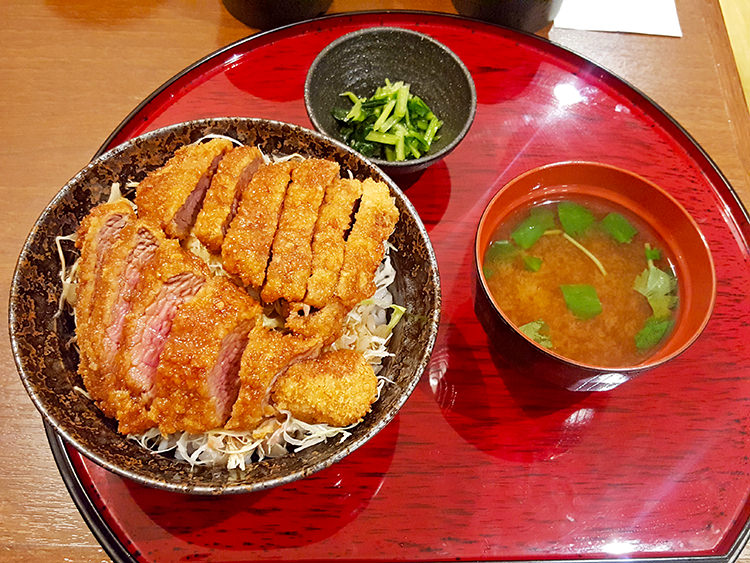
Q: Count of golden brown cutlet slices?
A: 12